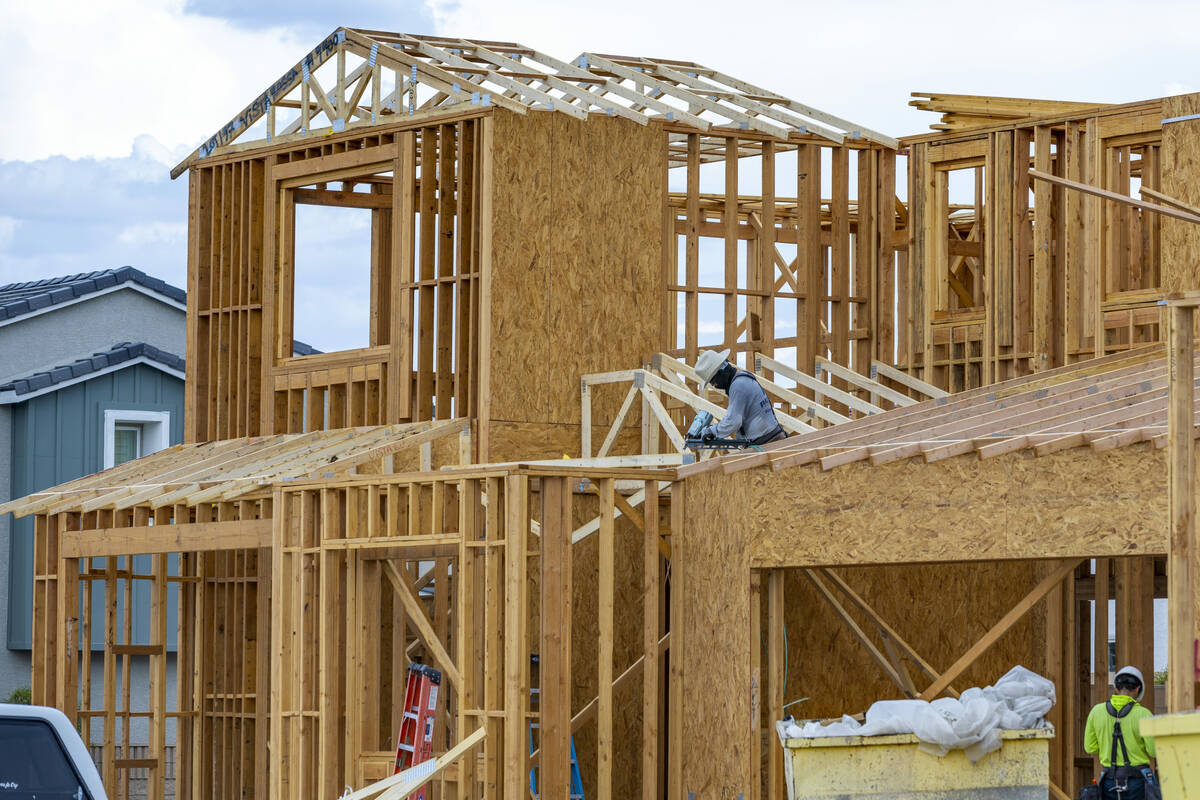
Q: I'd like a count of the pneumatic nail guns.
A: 1